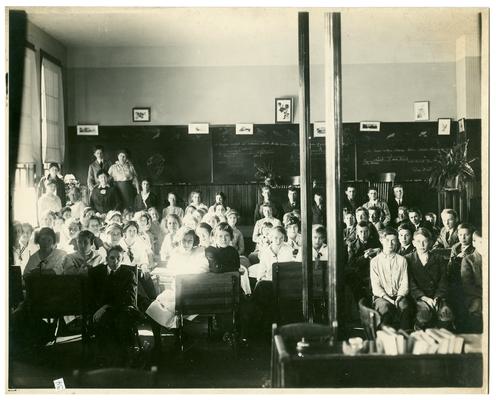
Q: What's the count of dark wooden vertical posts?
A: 2